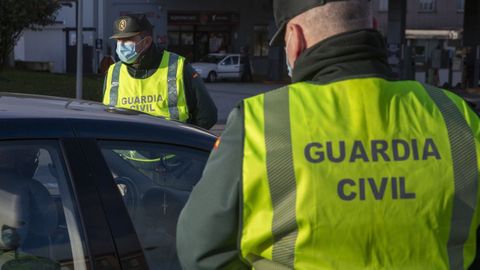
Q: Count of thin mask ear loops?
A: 2